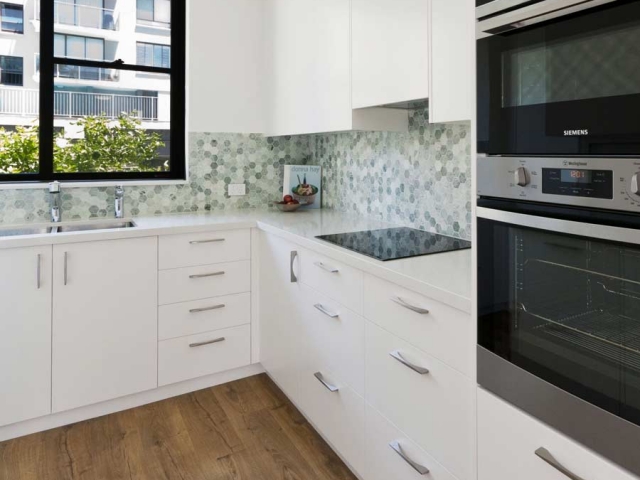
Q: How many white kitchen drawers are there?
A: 11